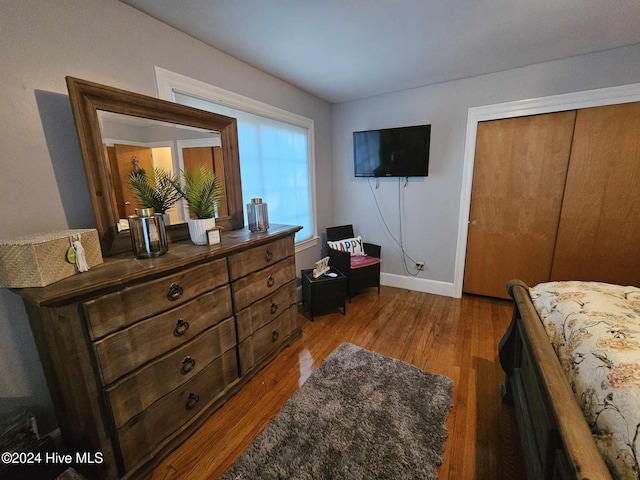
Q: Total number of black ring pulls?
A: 8